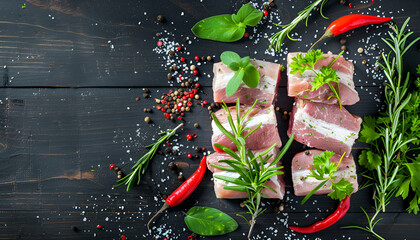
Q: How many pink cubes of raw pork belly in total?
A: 6